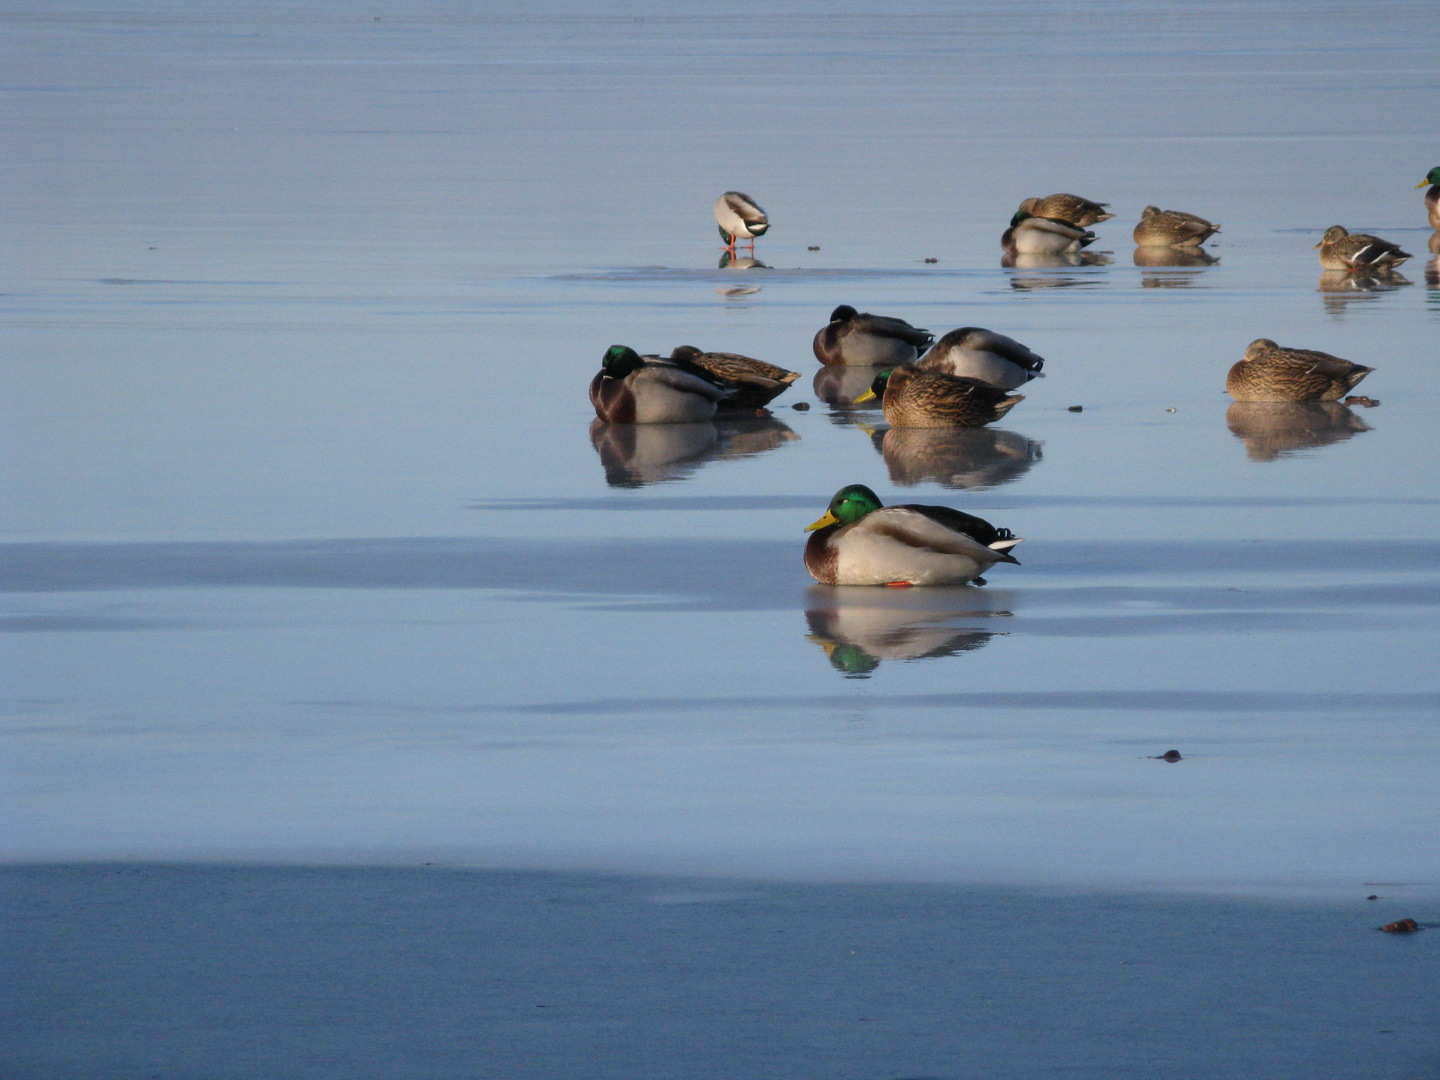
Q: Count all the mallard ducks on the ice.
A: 13